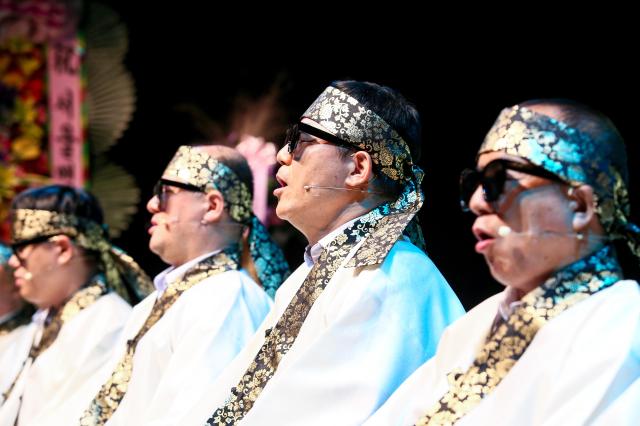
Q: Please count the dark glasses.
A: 4